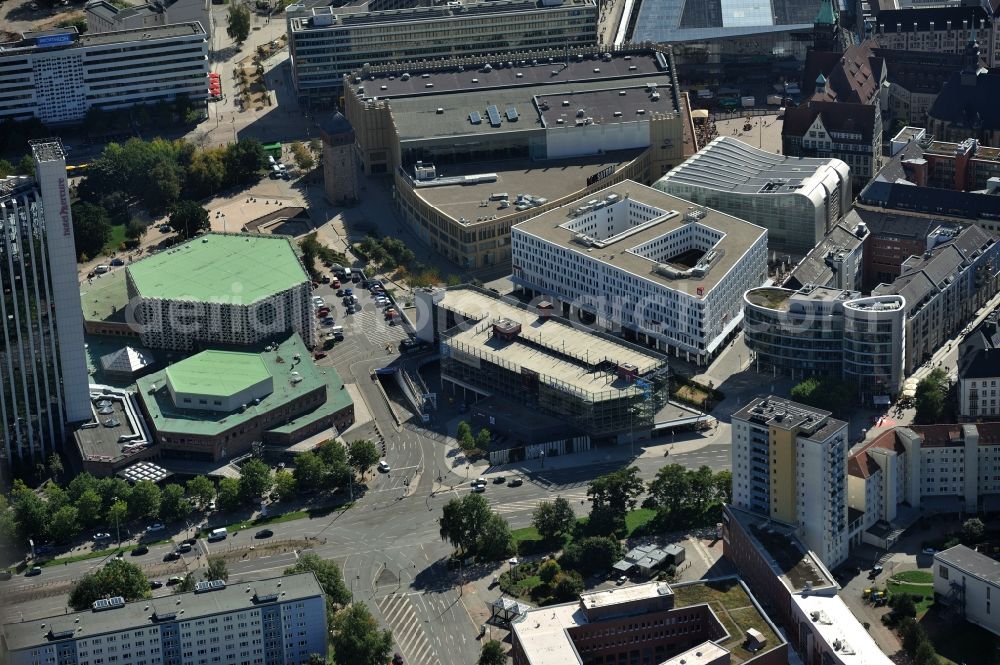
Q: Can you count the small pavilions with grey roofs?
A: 6